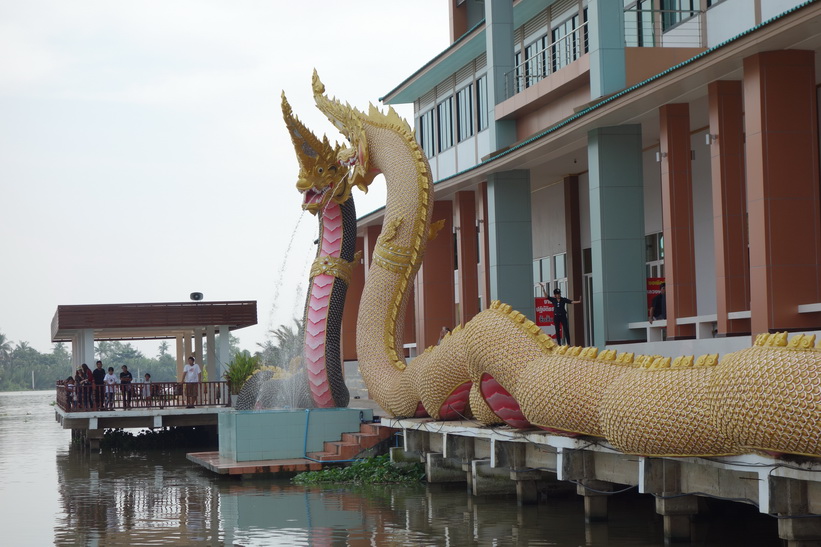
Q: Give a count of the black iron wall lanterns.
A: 0